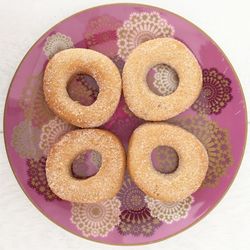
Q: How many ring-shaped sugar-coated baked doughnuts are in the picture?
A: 4